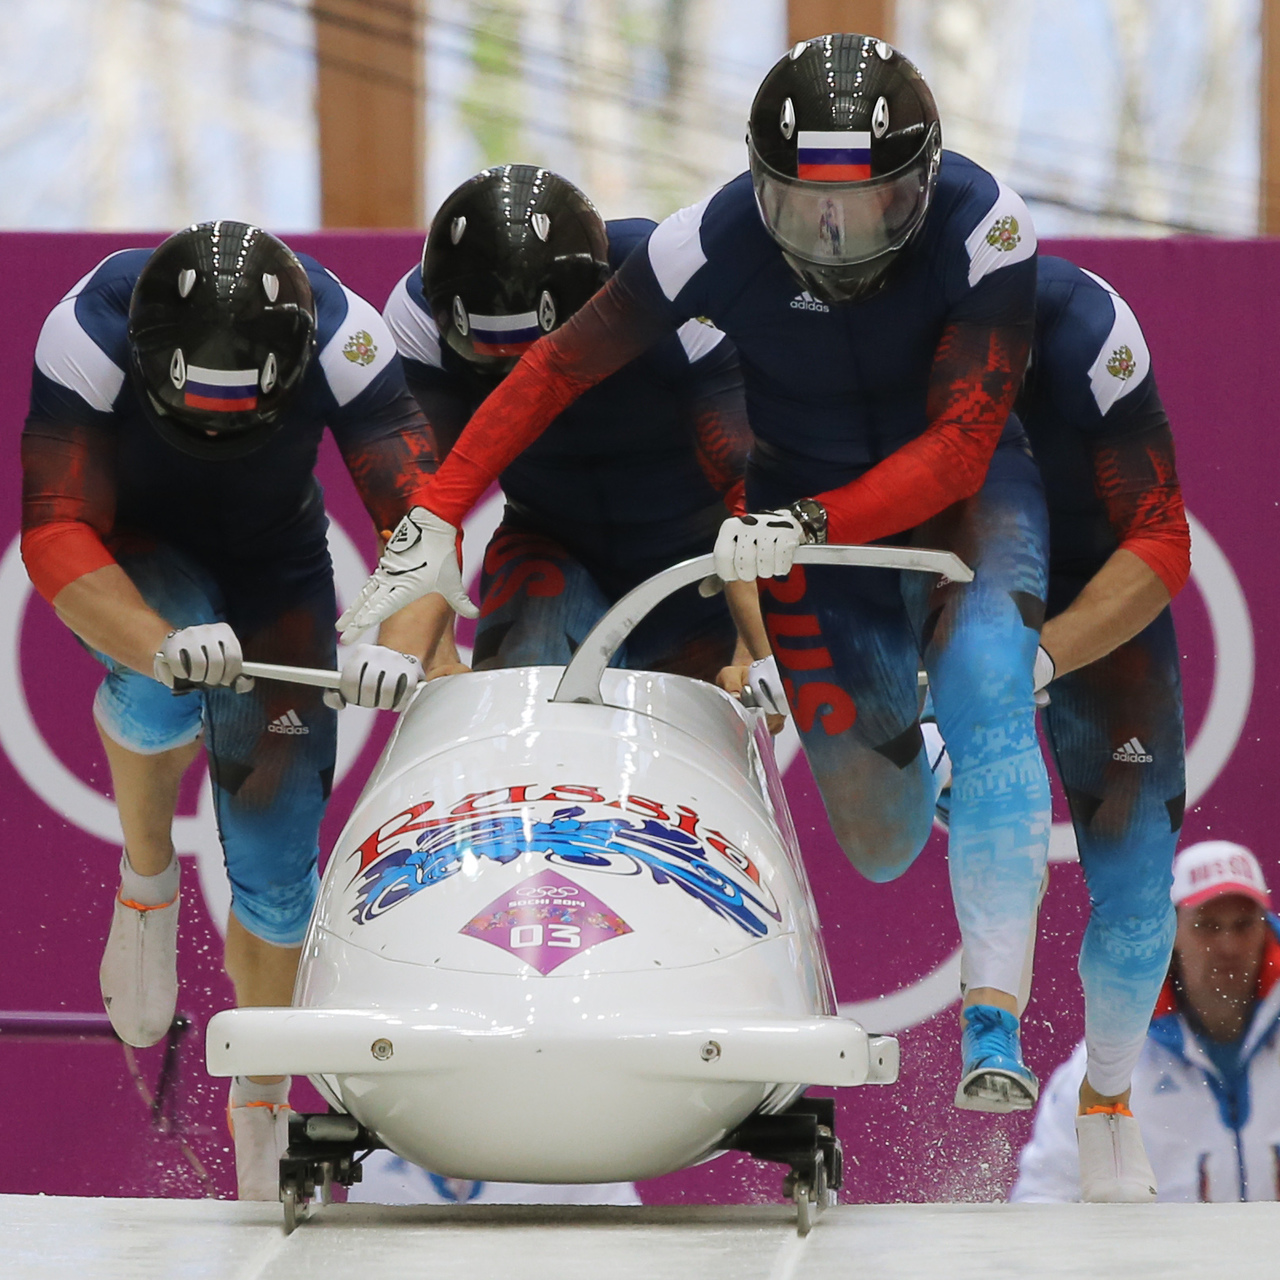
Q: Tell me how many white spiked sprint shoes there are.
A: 3